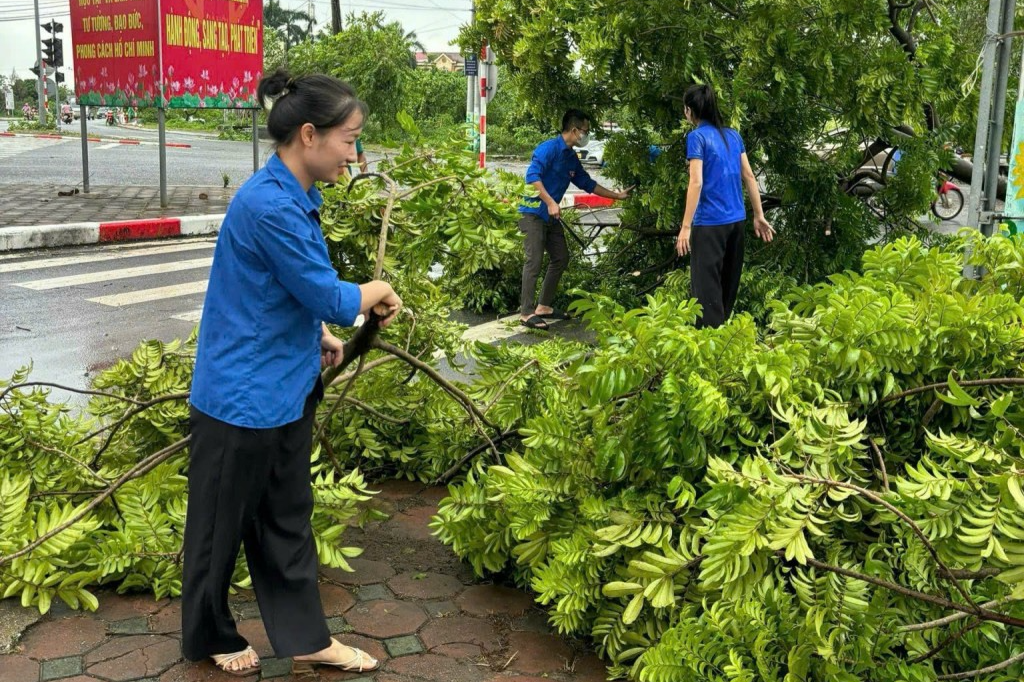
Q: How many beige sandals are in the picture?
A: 2